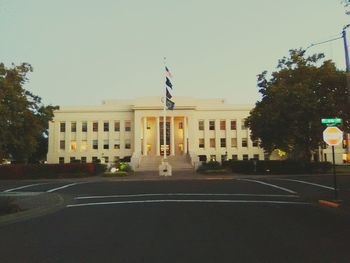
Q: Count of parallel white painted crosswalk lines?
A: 6